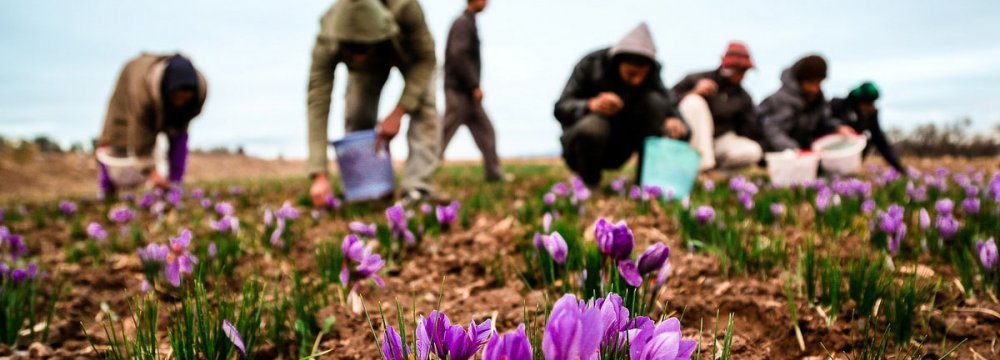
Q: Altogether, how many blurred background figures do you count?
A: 7